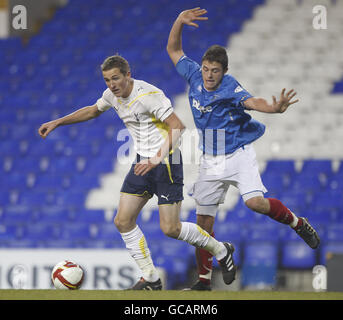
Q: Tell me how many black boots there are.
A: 4